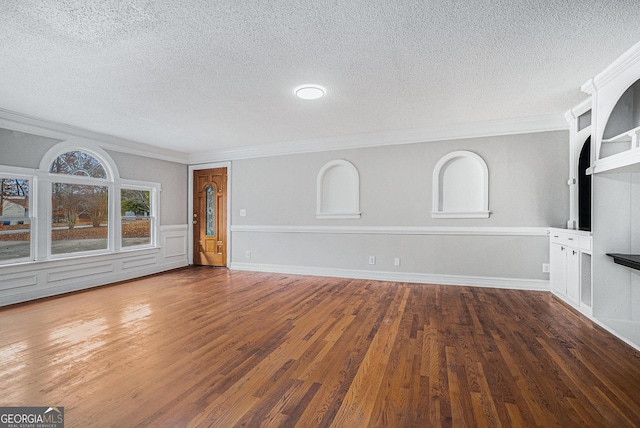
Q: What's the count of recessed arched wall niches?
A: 2